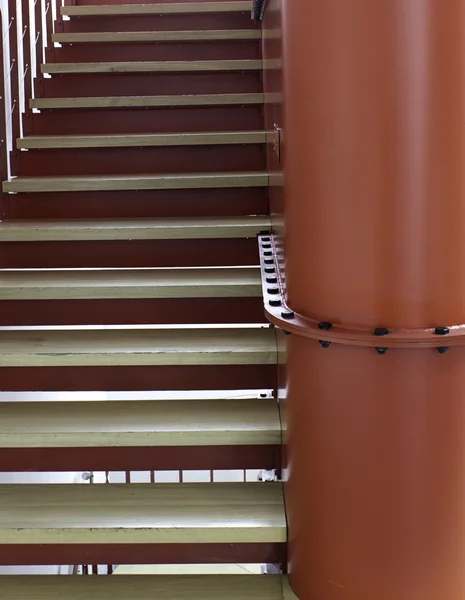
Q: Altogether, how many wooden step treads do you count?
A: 12